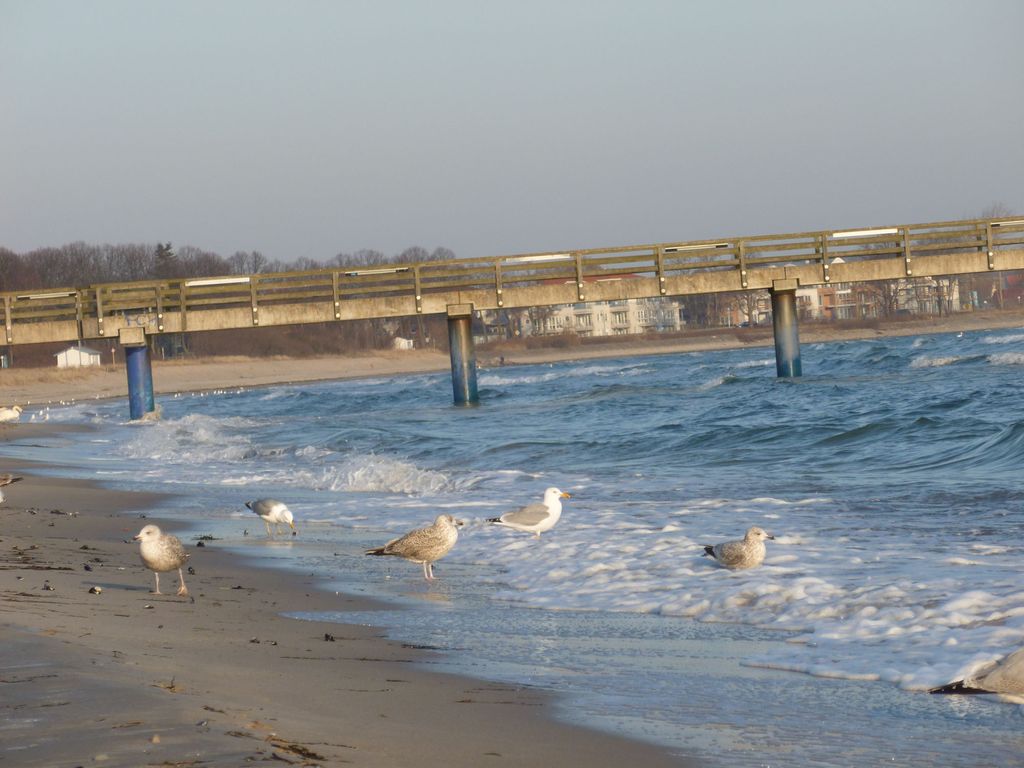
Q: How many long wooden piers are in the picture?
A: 1